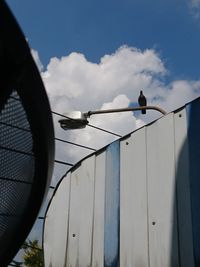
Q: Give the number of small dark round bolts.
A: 4